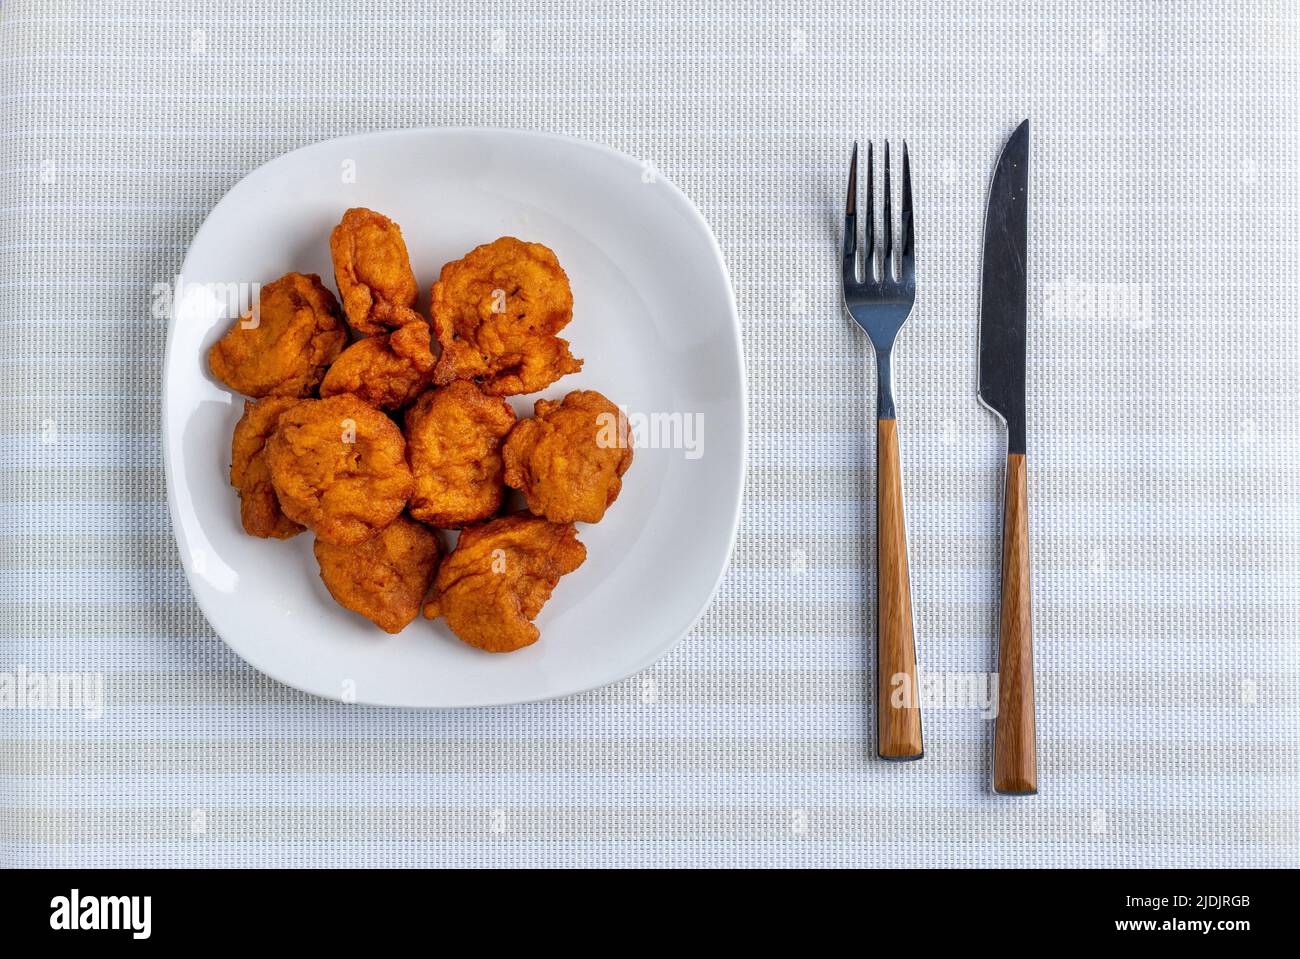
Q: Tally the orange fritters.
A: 10